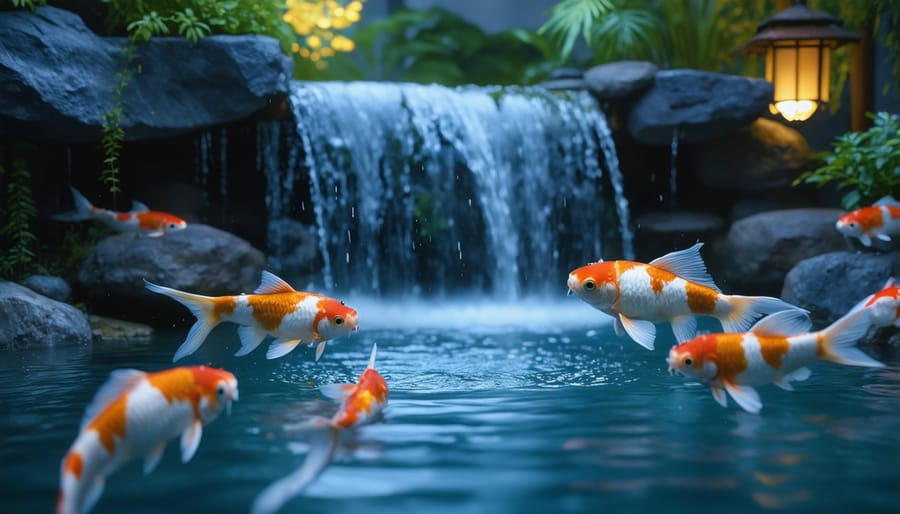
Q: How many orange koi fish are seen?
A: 8